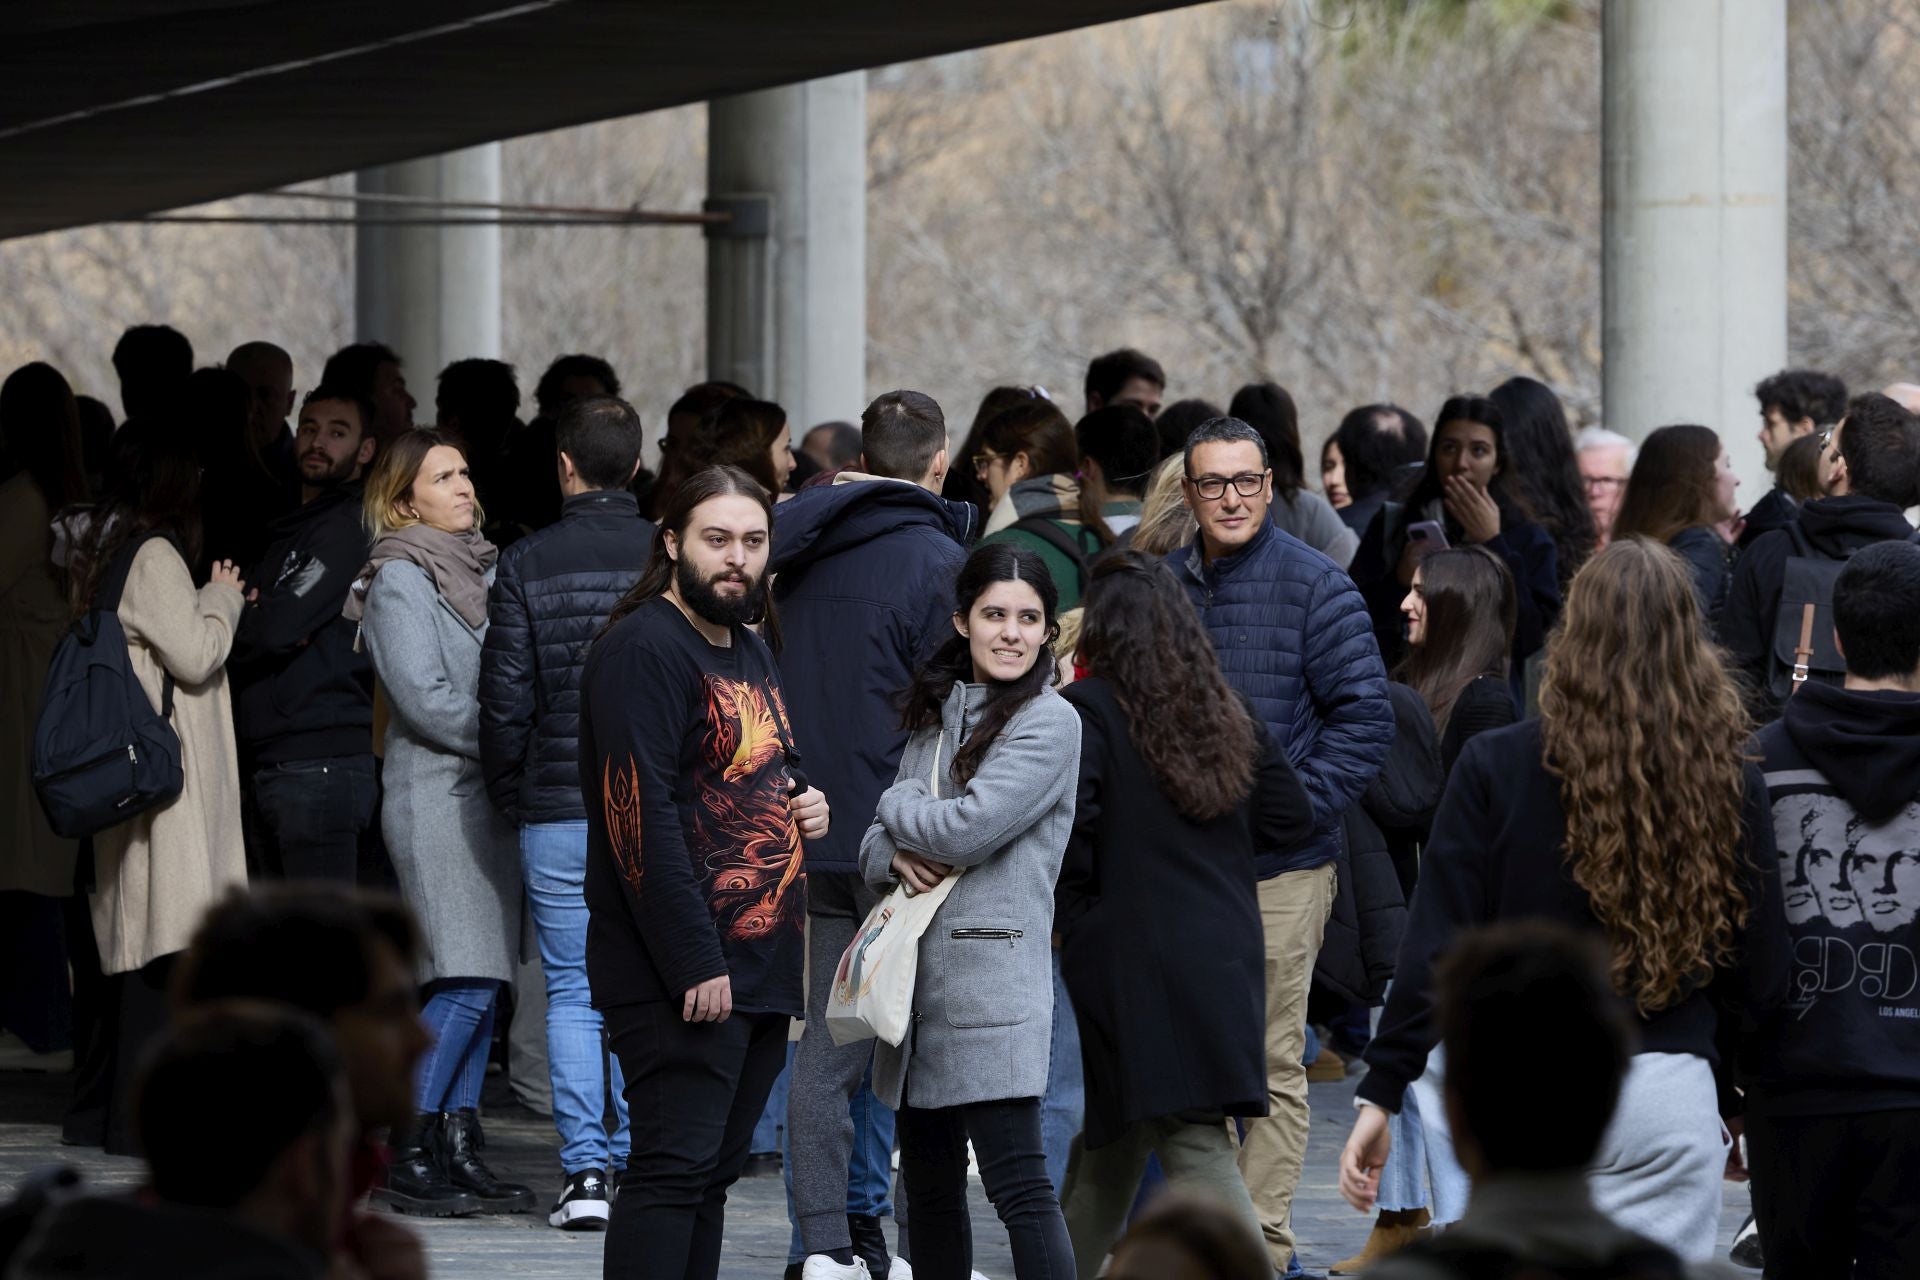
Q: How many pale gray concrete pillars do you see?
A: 3